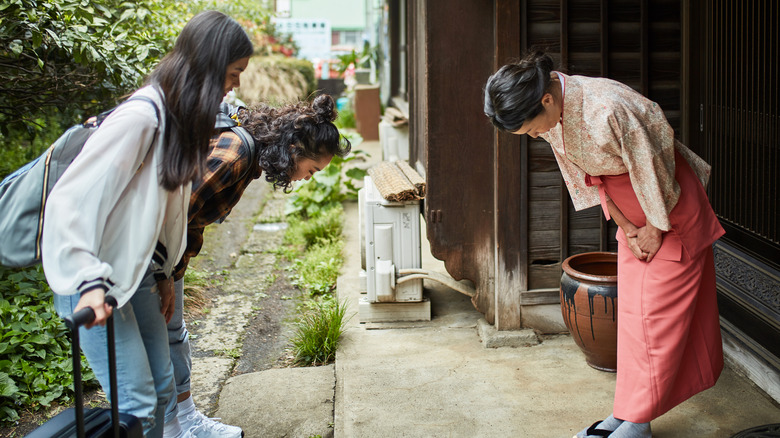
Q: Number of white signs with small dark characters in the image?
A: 1